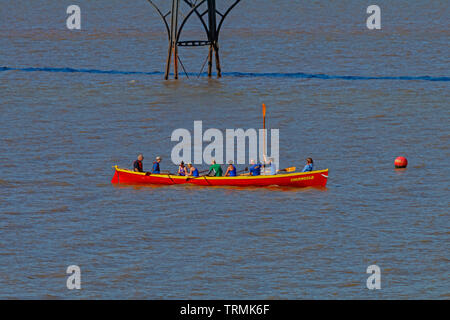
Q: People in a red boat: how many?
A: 9